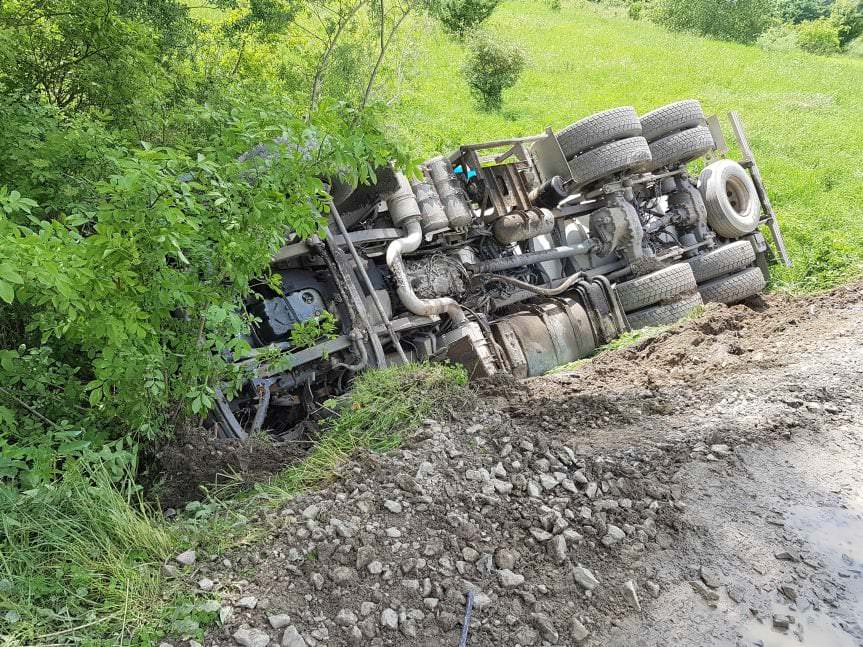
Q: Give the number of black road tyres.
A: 8